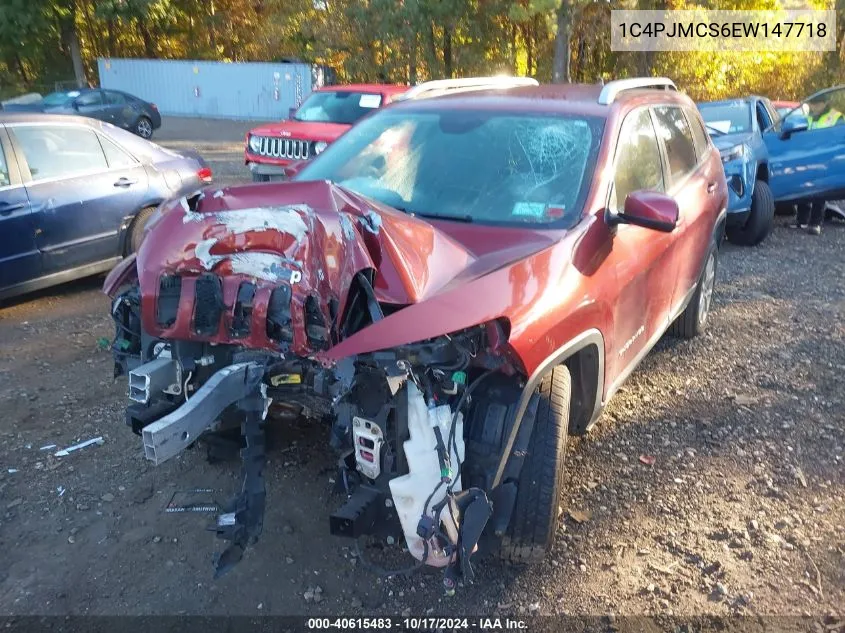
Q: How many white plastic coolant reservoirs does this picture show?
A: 1